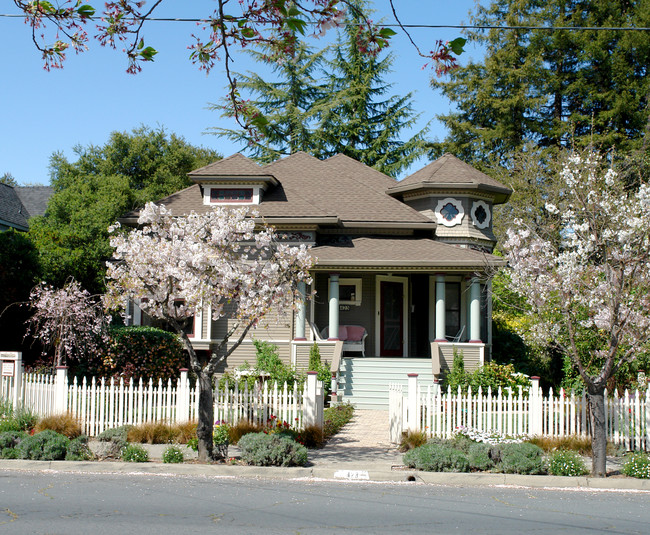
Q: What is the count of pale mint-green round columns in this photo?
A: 4